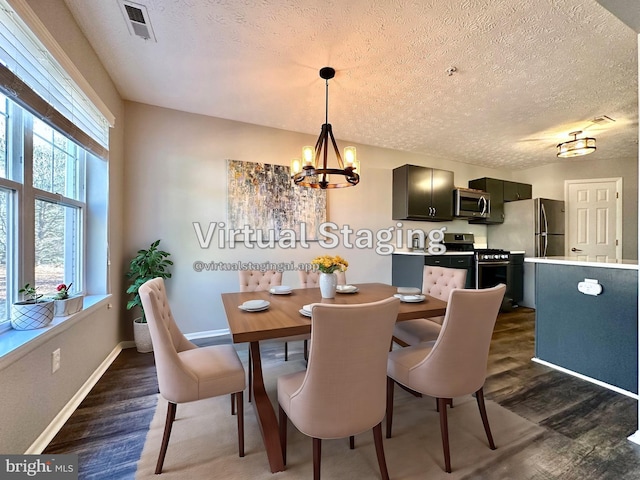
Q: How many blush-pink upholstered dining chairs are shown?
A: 6